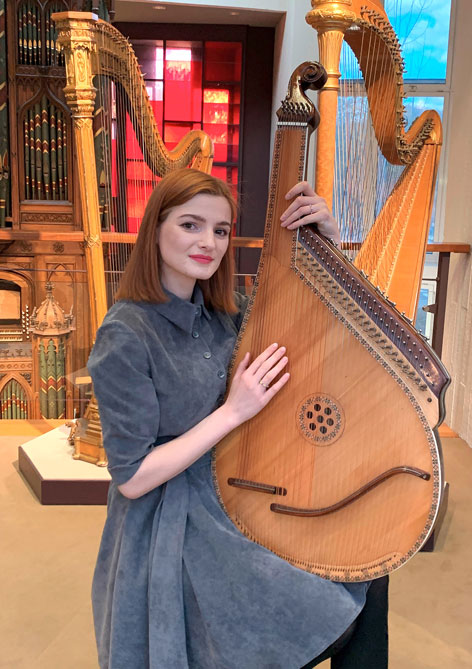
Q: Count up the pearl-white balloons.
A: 0